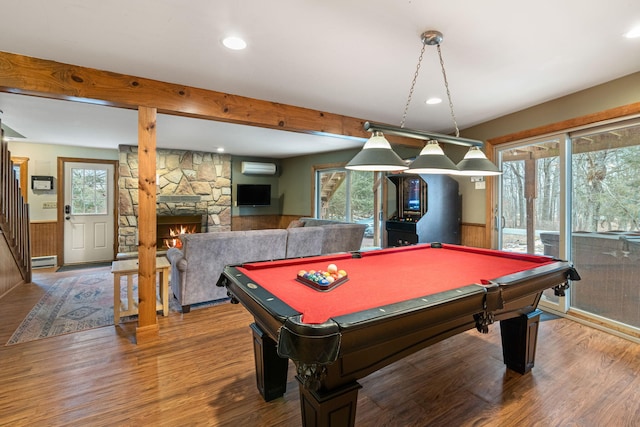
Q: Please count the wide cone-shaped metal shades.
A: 3